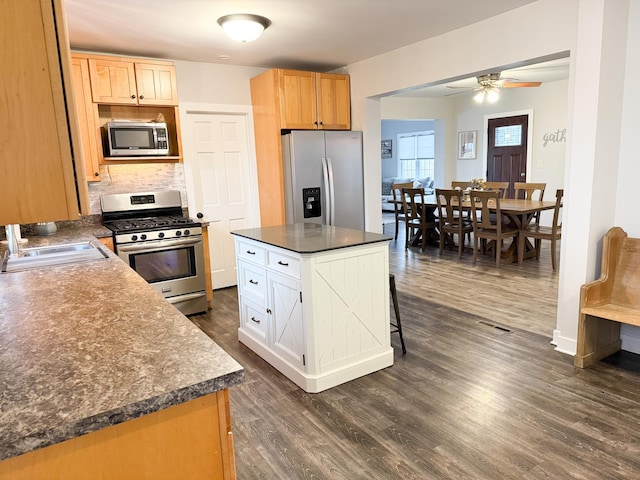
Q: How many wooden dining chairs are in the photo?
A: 8